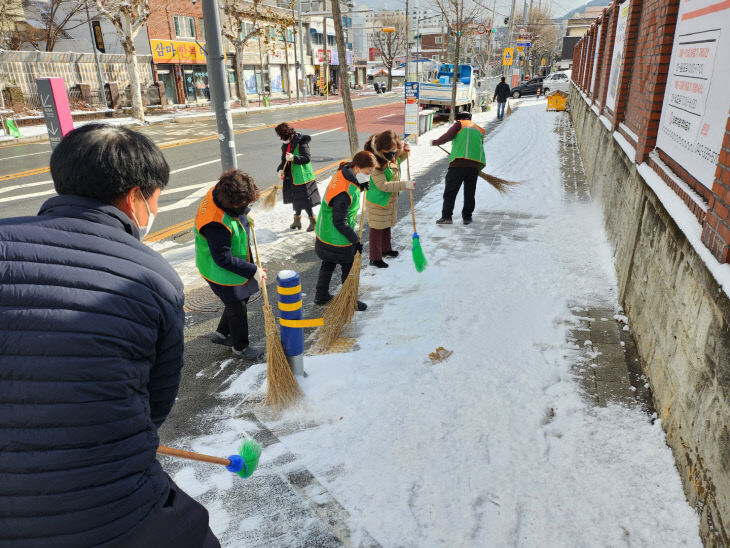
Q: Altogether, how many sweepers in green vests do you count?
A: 5